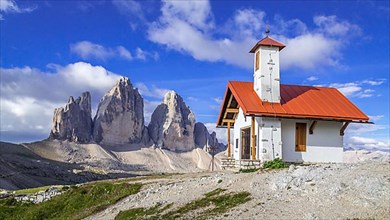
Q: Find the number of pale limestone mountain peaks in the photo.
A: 3